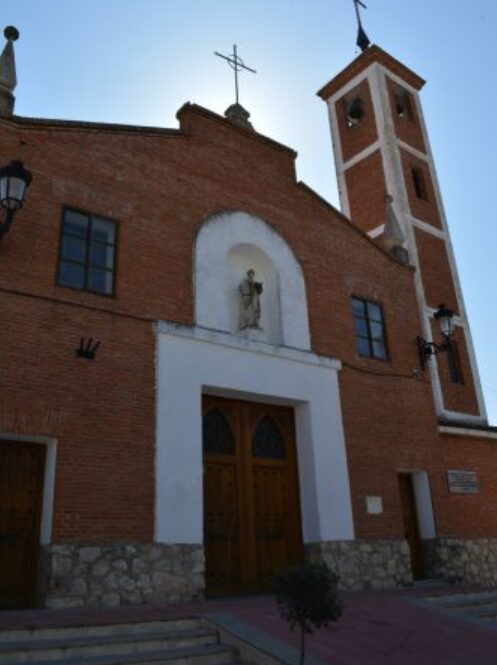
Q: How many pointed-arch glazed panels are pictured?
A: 2